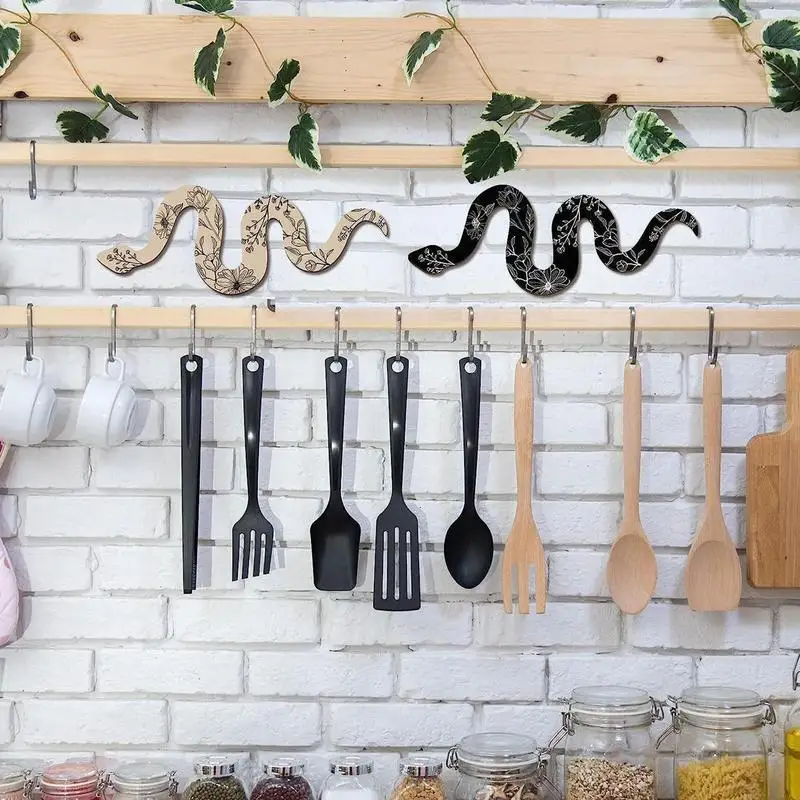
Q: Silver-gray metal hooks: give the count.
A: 11